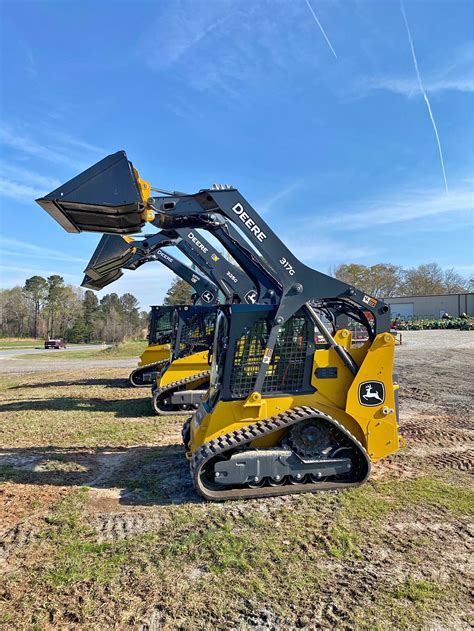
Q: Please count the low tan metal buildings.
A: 1